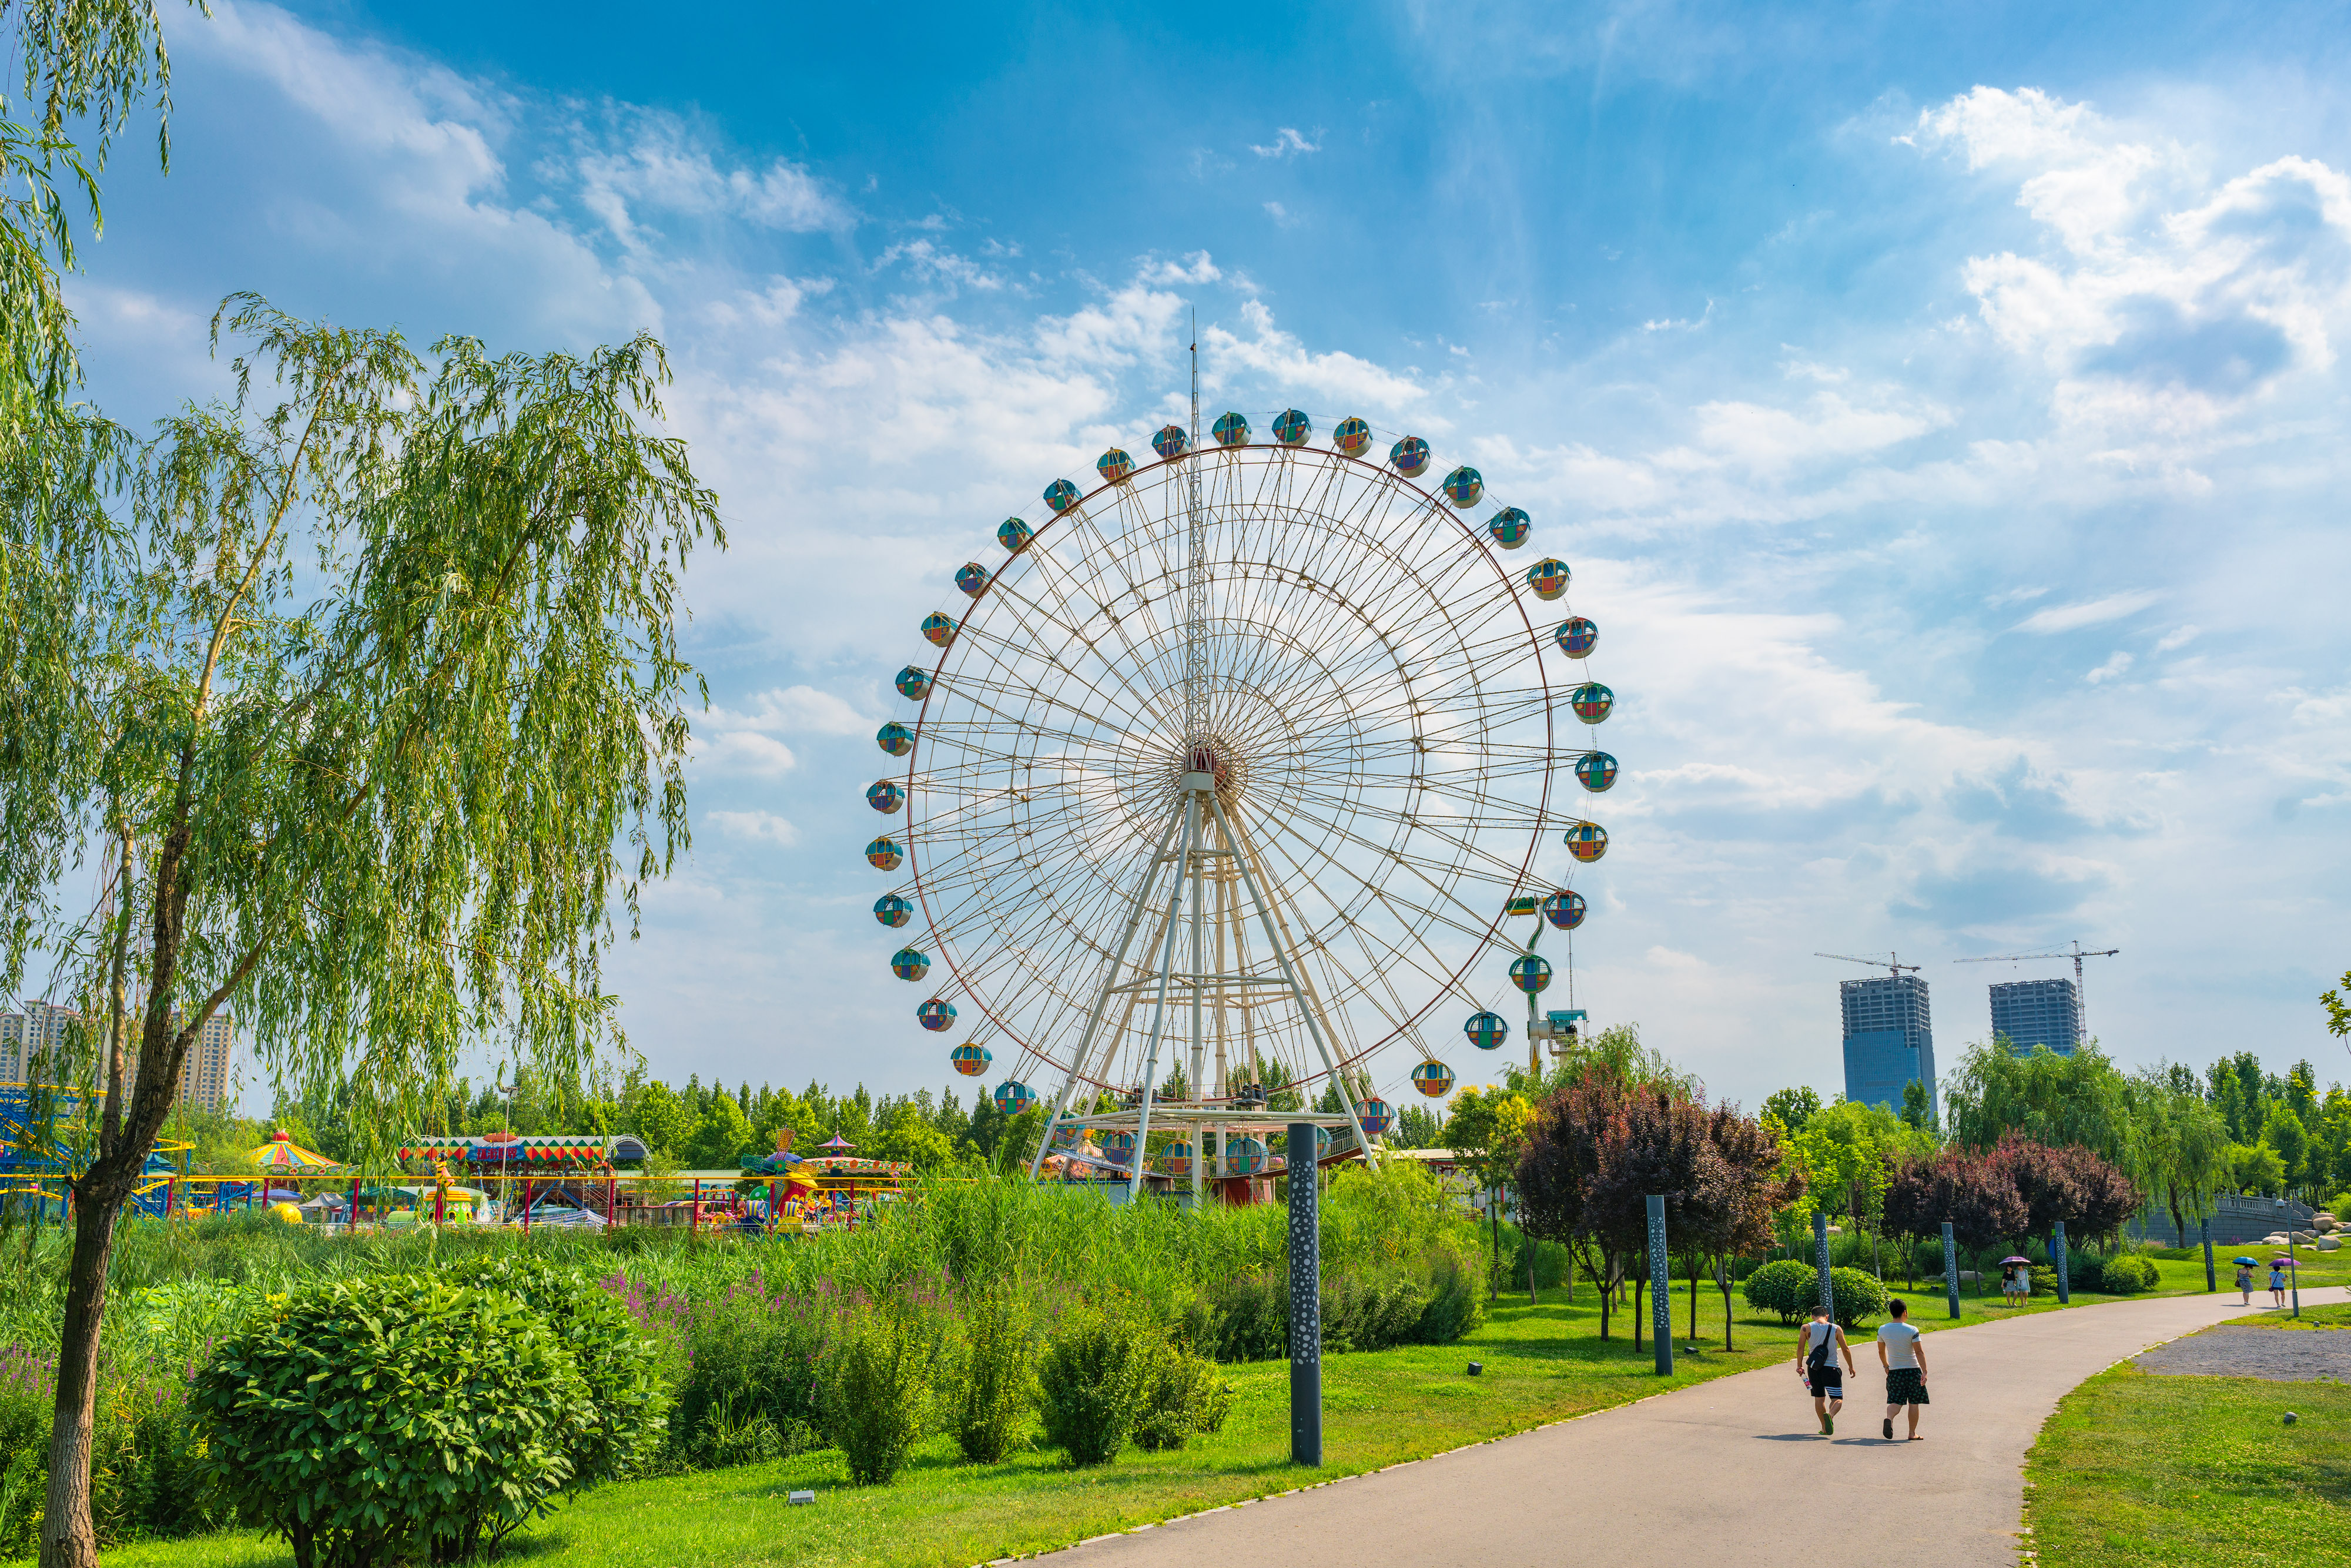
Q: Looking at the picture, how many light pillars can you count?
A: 6